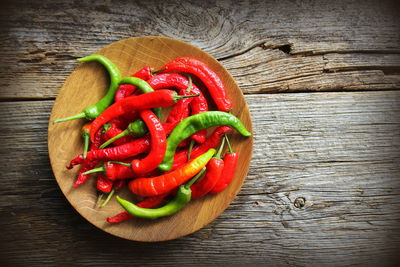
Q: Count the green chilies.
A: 4